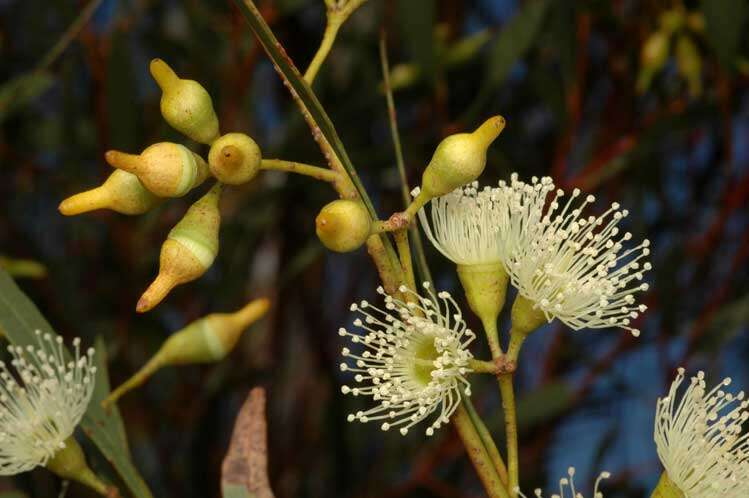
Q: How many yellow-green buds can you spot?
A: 8